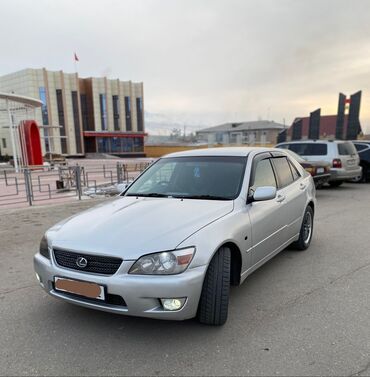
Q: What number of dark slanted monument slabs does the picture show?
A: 5